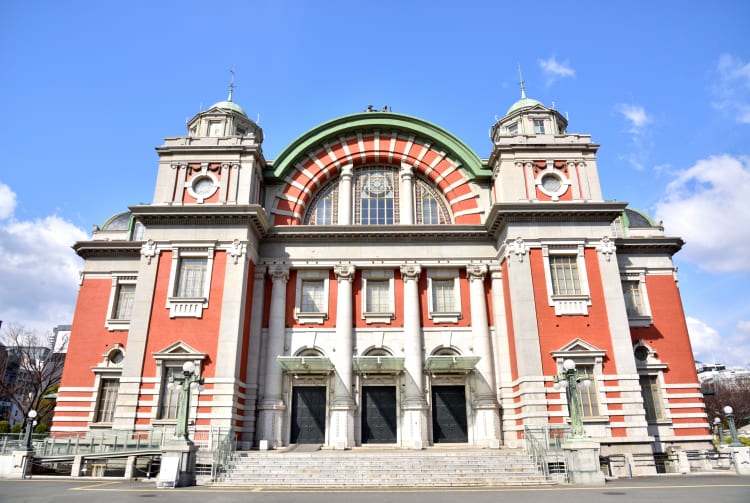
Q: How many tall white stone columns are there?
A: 4